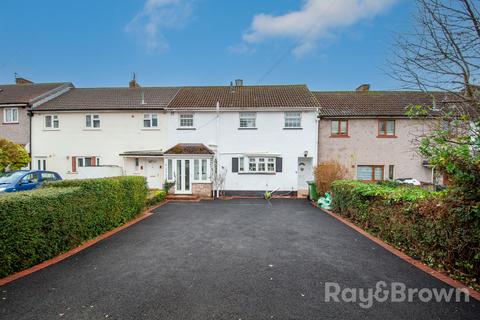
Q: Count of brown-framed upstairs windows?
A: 2